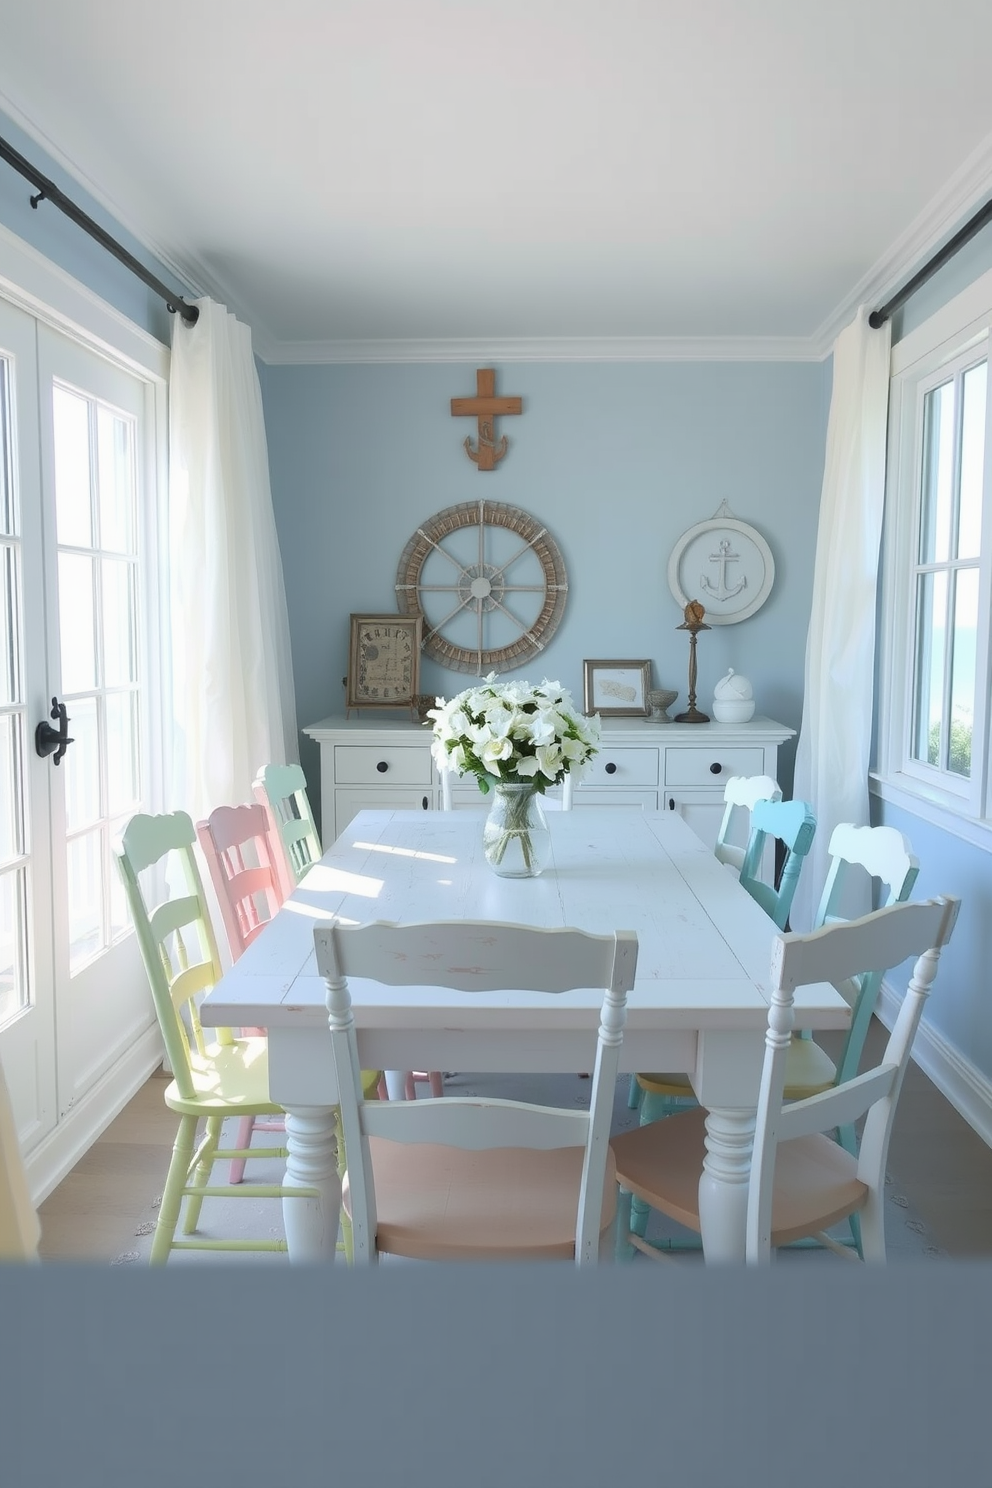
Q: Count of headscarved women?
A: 0